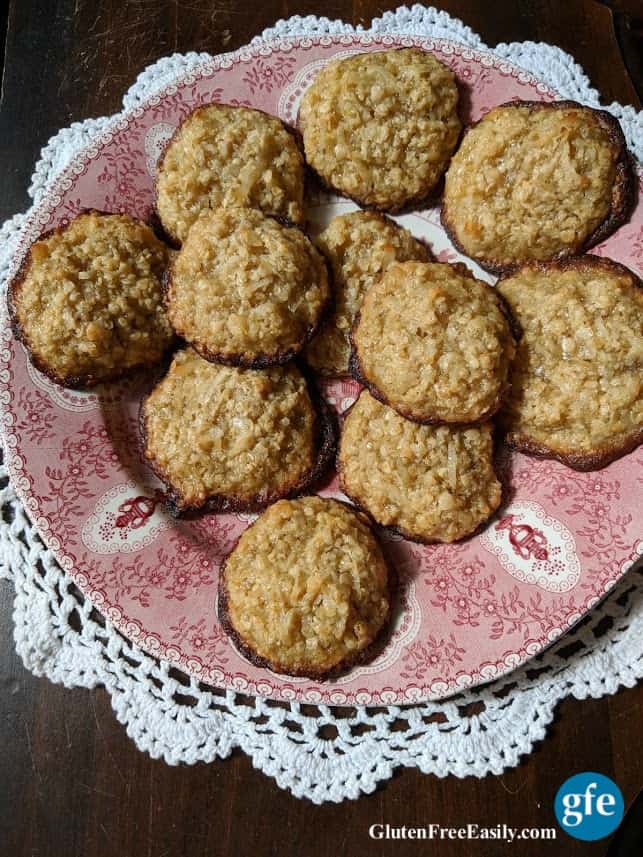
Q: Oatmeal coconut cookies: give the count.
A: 11